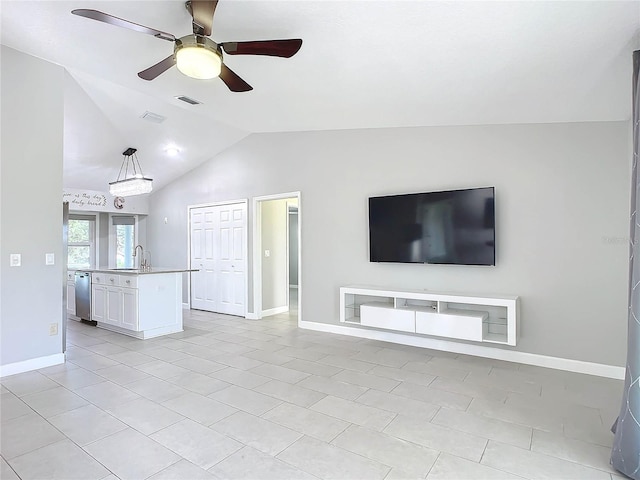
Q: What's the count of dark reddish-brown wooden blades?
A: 5